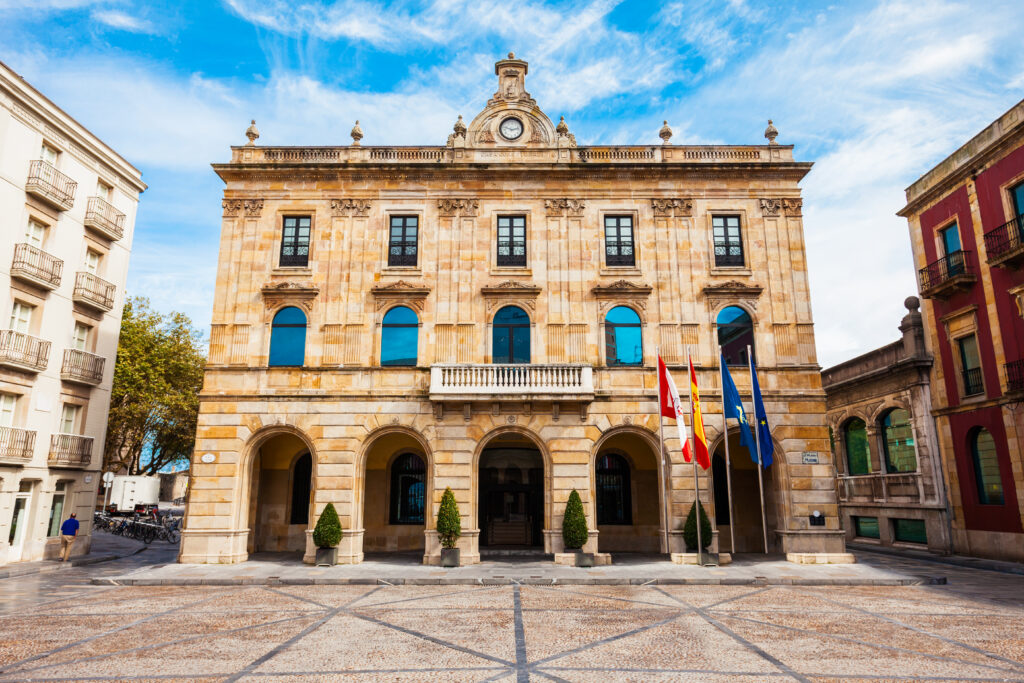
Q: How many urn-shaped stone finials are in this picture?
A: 6